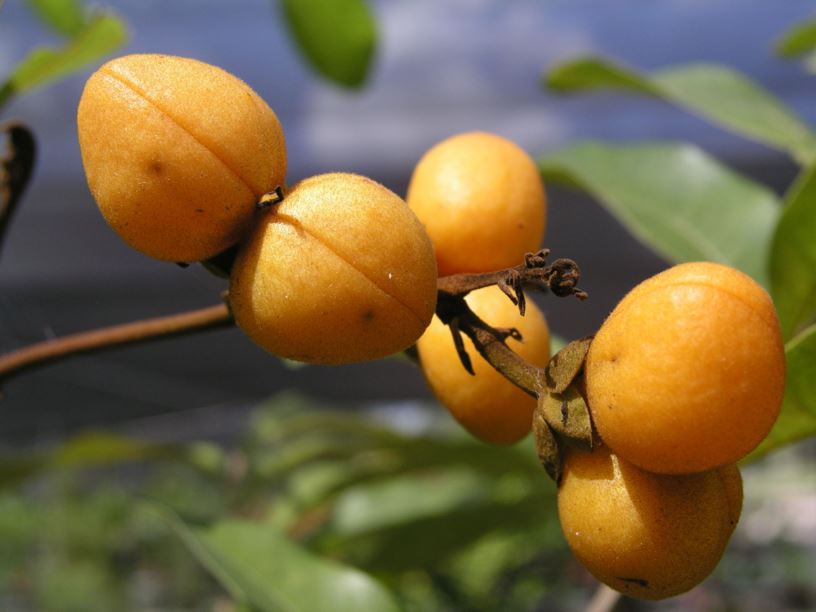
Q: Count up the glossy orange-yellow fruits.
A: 6